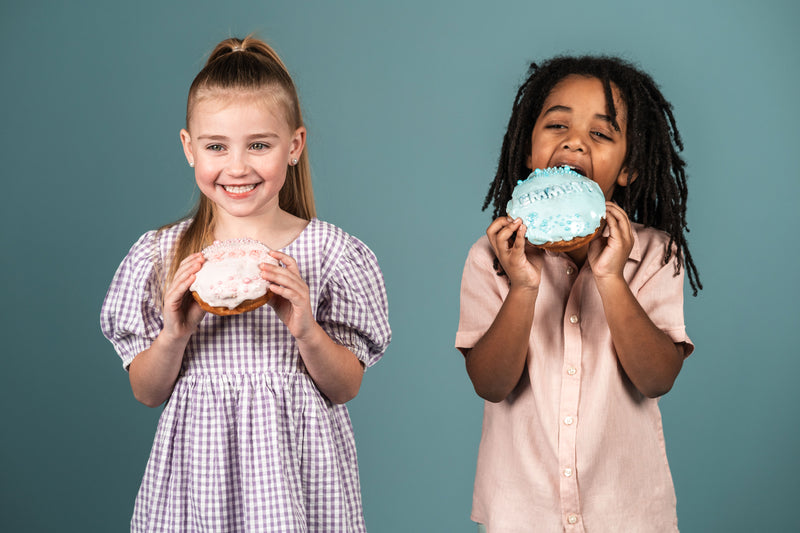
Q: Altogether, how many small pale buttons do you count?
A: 6